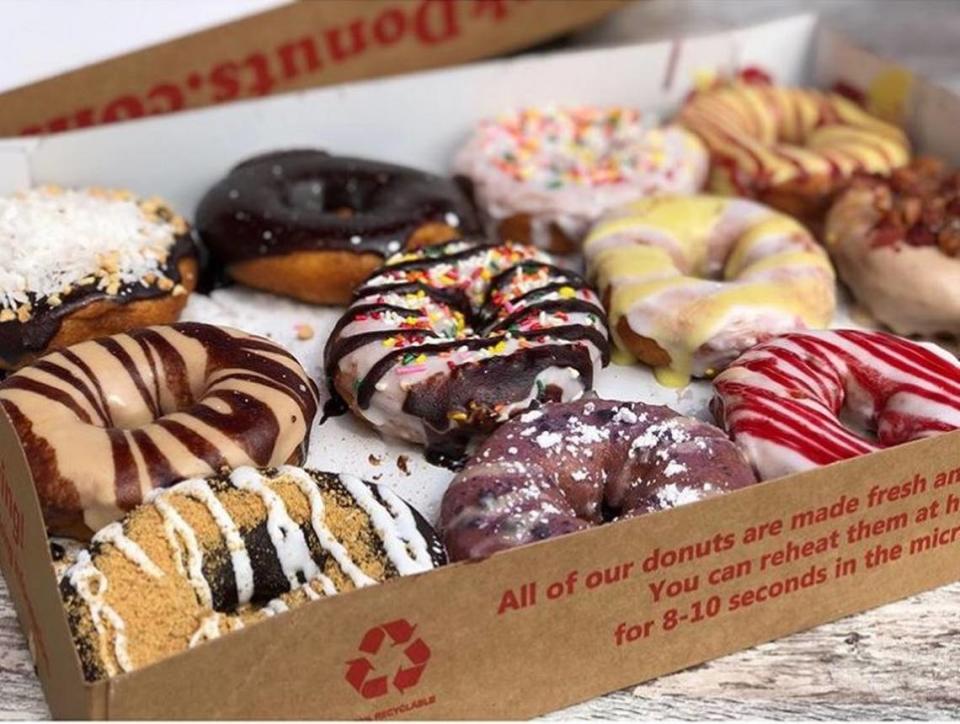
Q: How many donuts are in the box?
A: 11